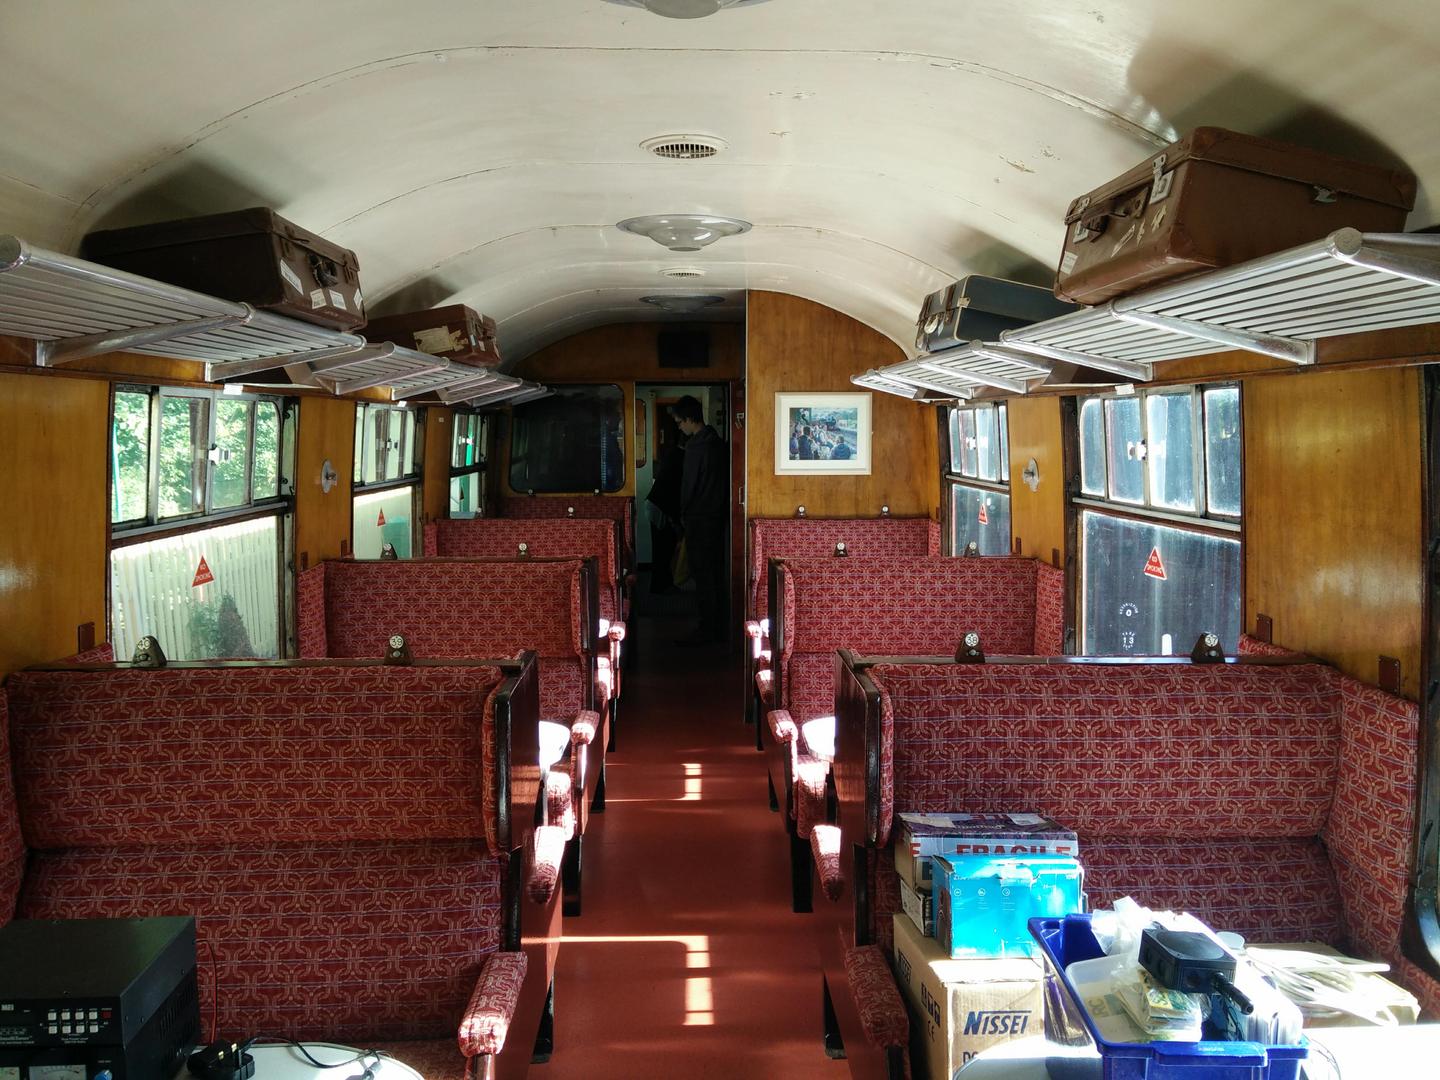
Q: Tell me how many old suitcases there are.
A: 4